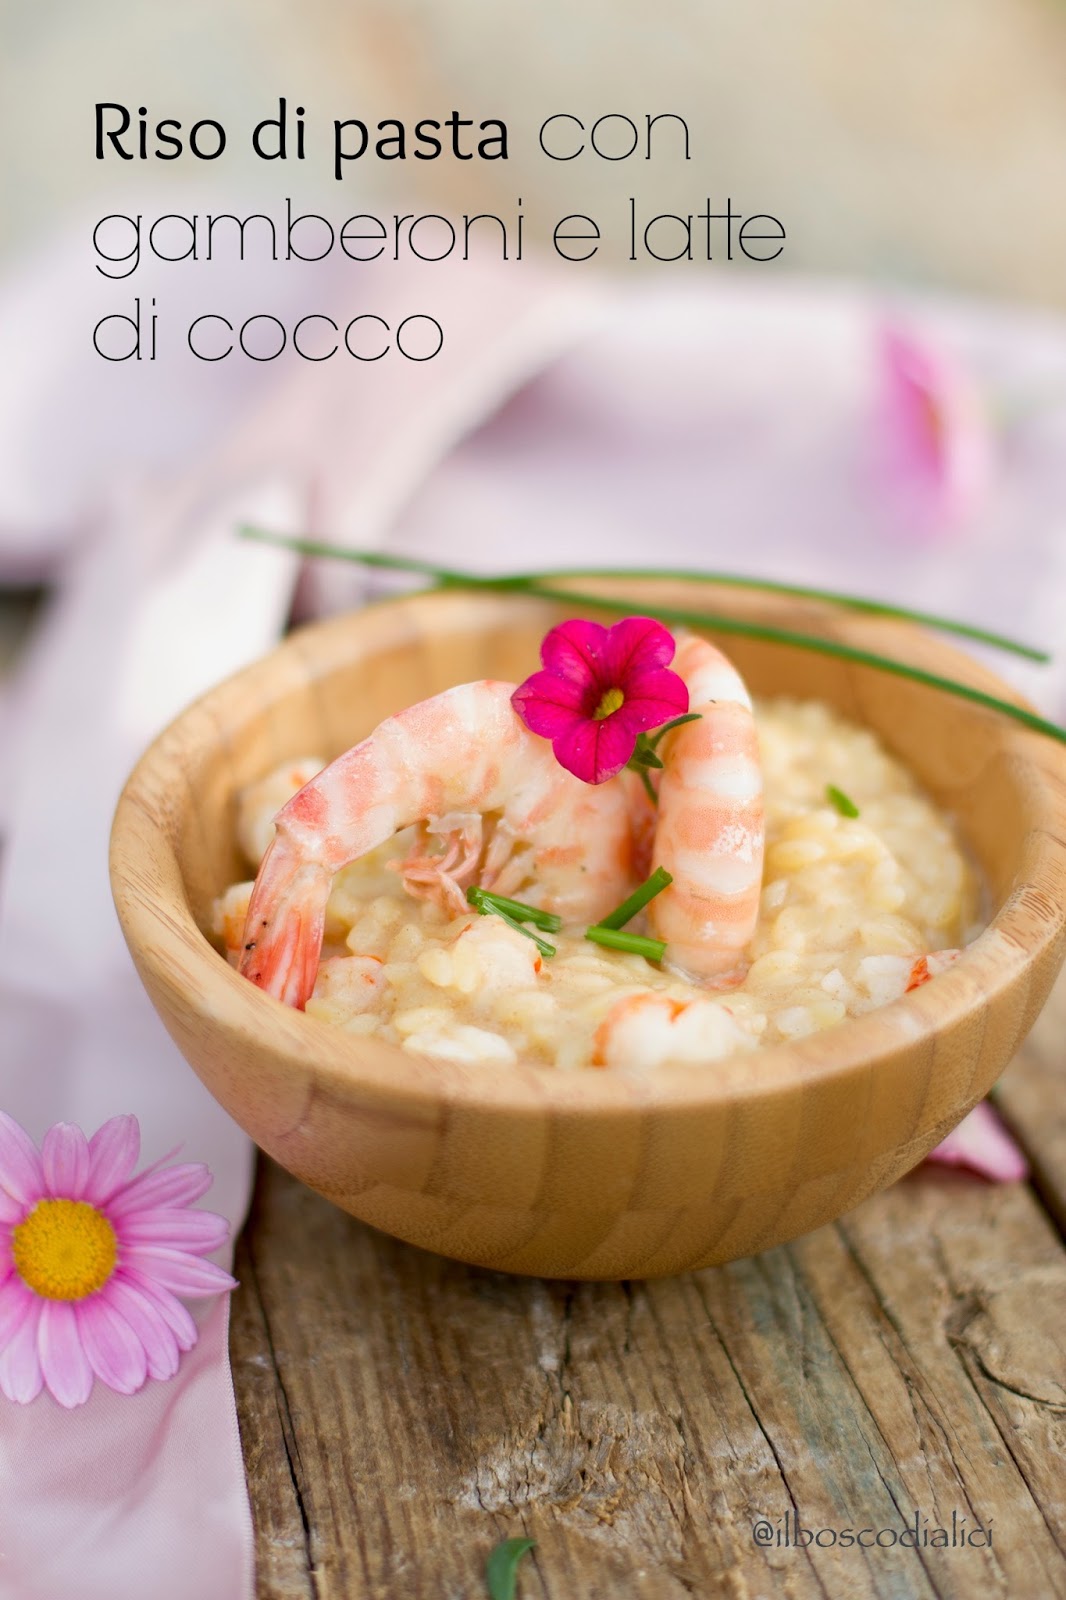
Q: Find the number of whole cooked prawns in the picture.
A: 2